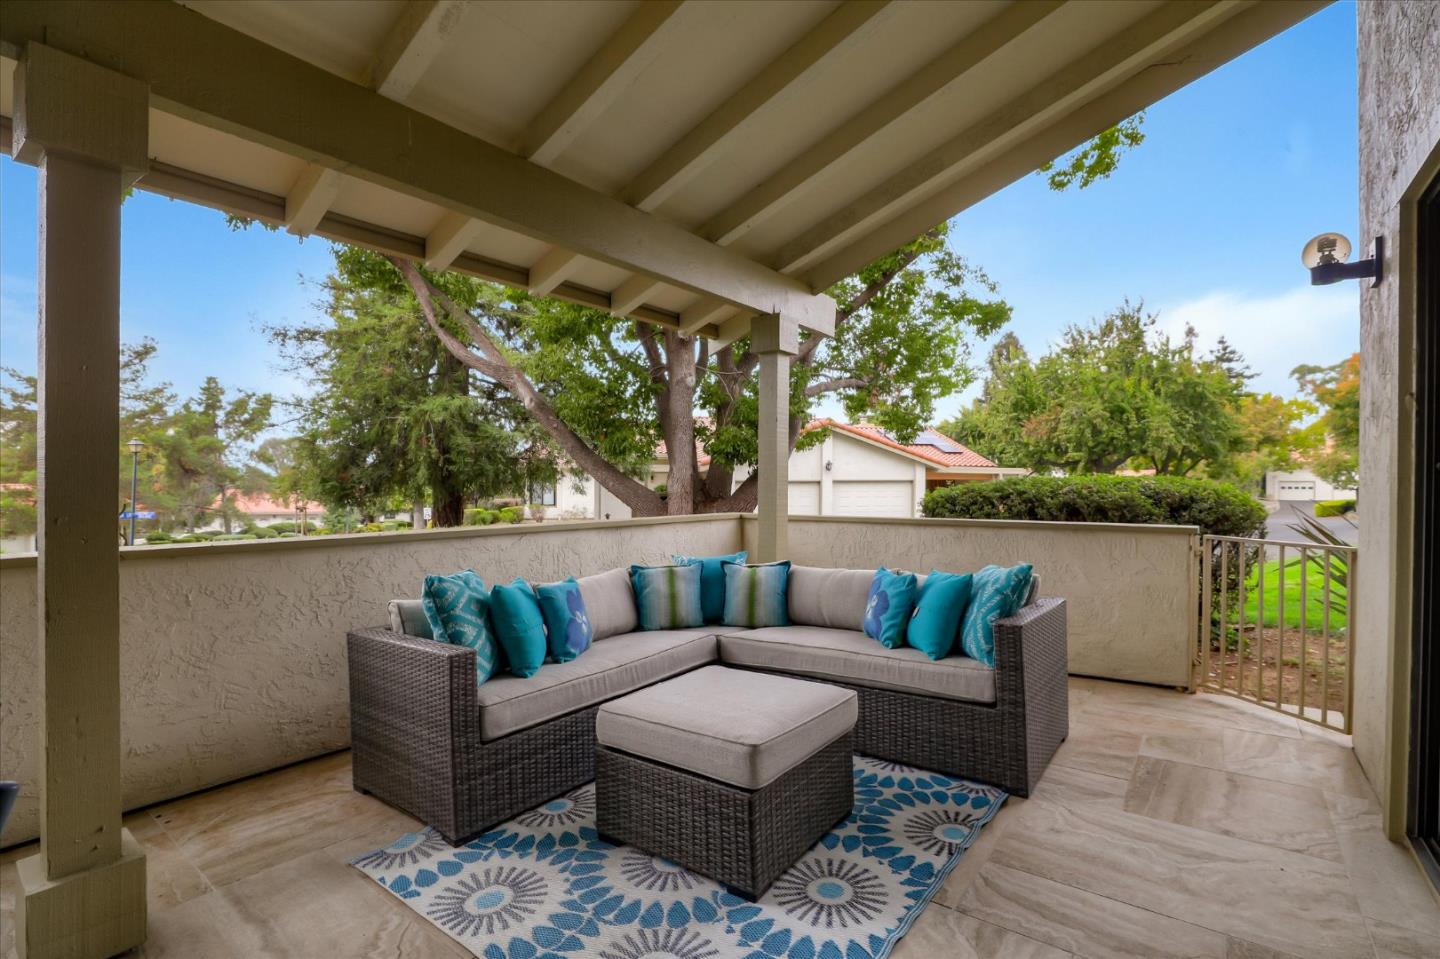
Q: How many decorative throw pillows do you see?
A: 9